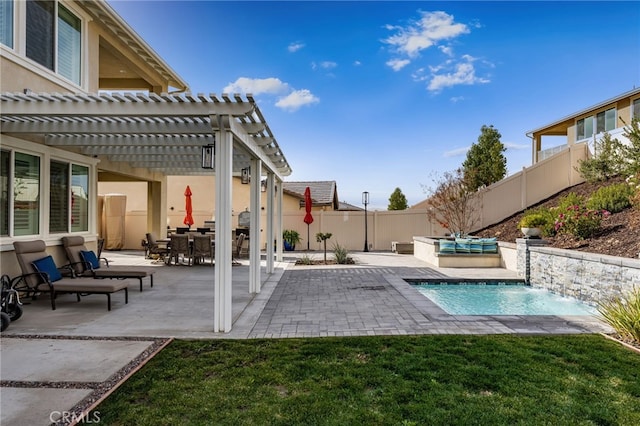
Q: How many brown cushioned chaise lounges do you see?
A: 2